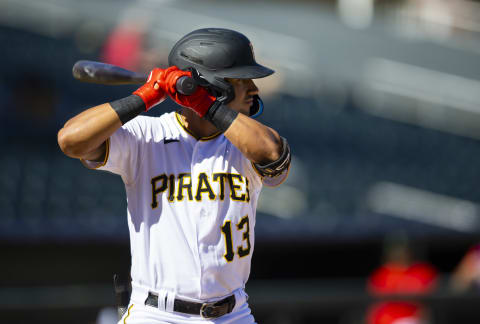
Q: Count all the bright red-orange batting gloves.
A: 2